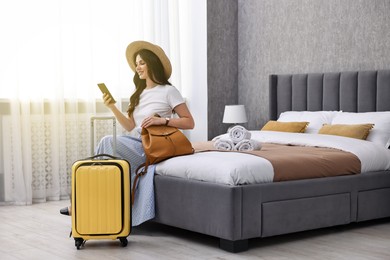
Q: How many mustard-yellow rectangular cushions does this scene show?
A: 2